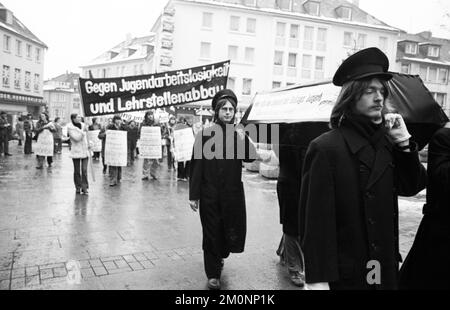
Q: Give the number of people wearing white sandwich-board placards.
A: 5